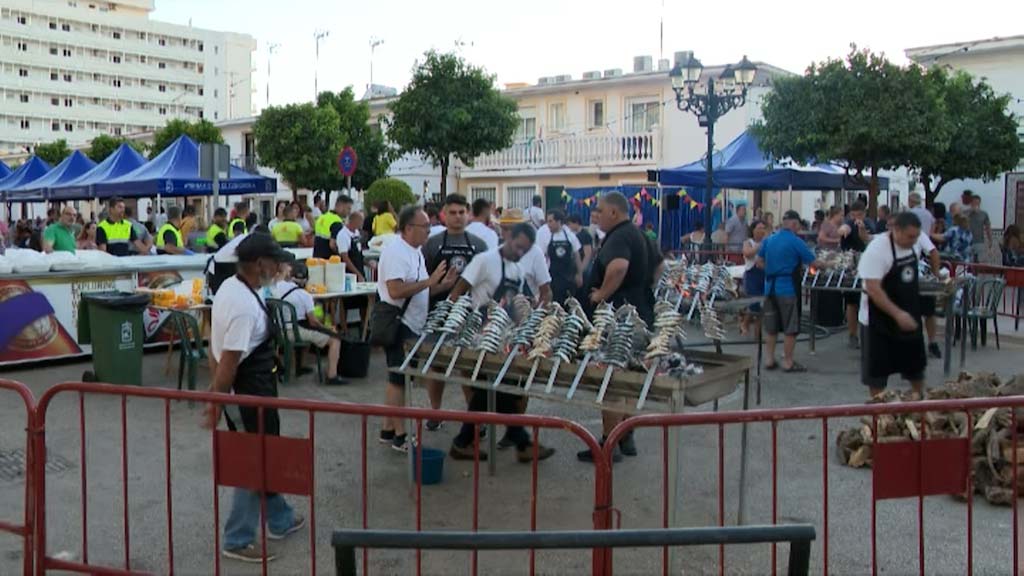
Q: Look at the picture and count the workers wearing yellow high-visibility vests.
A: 6